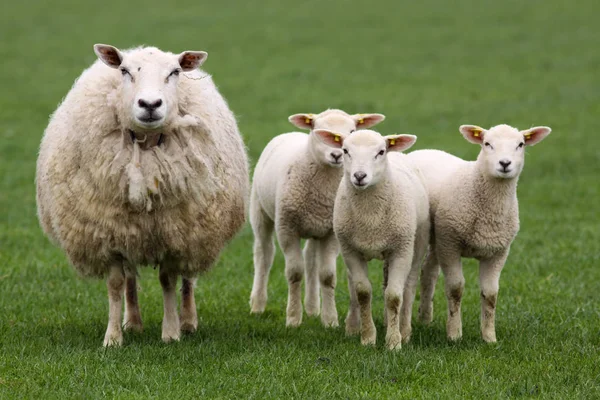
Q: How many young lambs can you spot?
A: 3